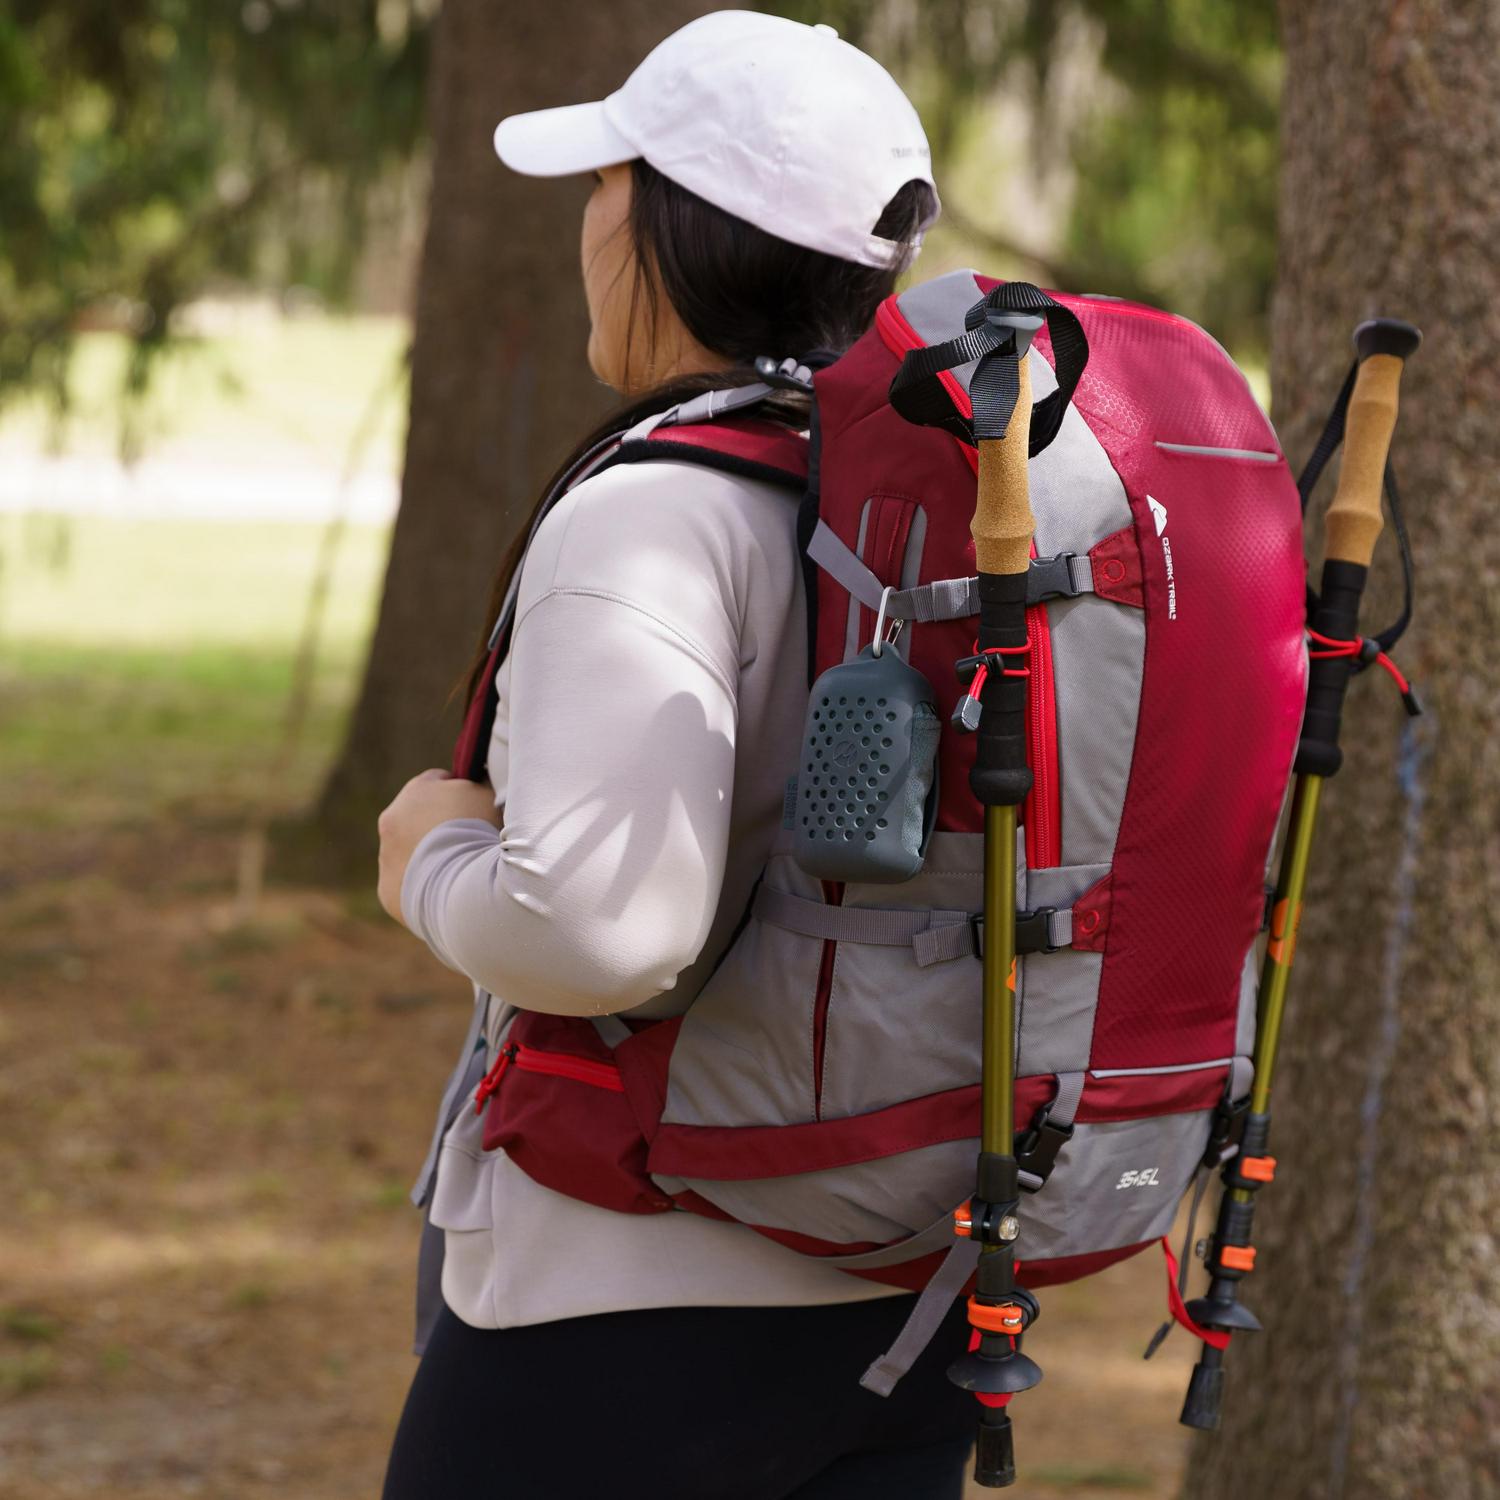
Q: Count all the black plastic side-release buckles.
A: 4